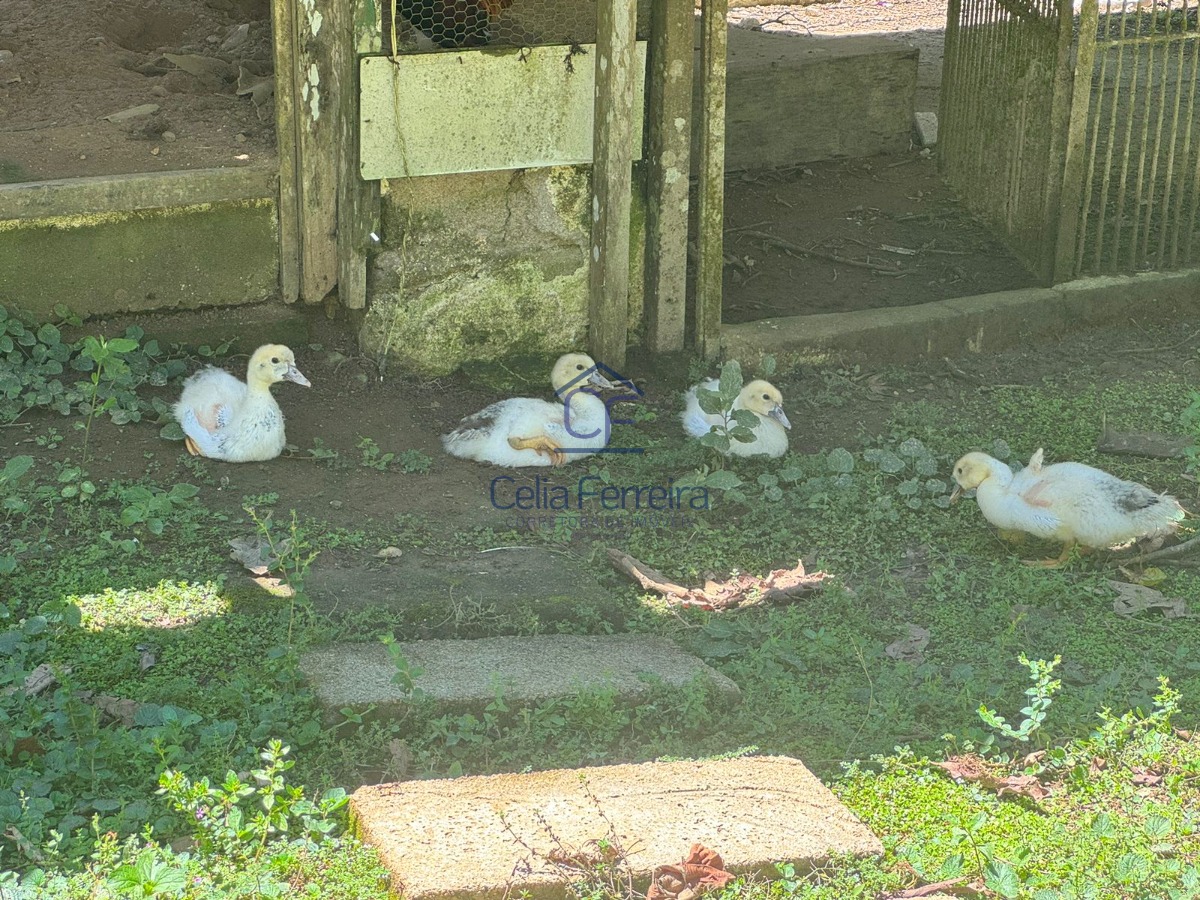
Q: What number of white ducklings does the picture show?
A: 4